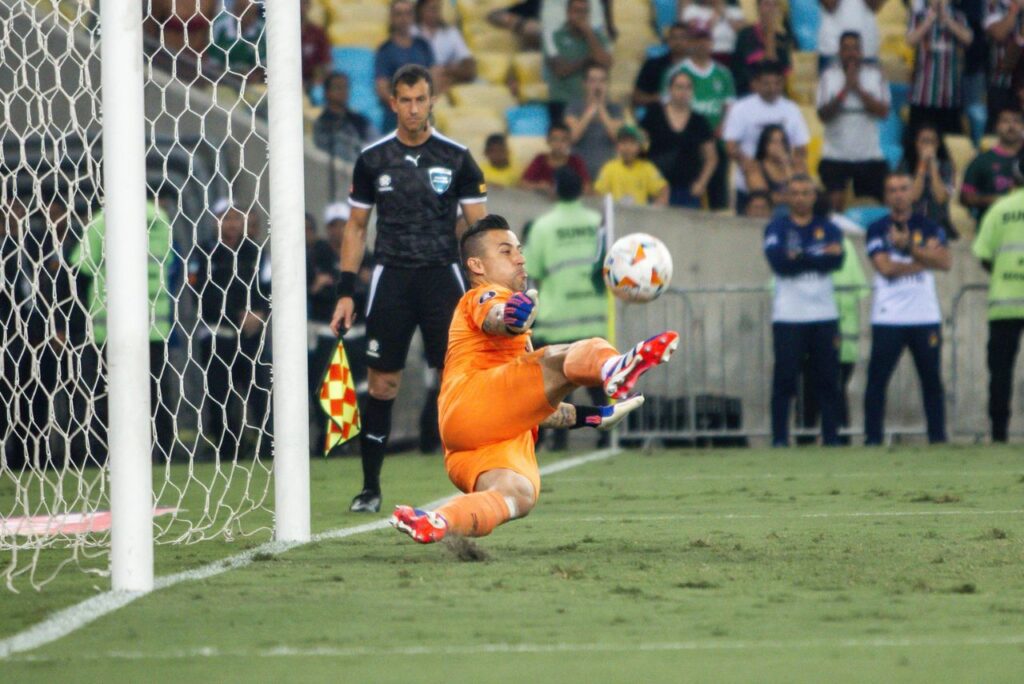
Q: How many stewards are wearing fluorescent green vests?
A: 4